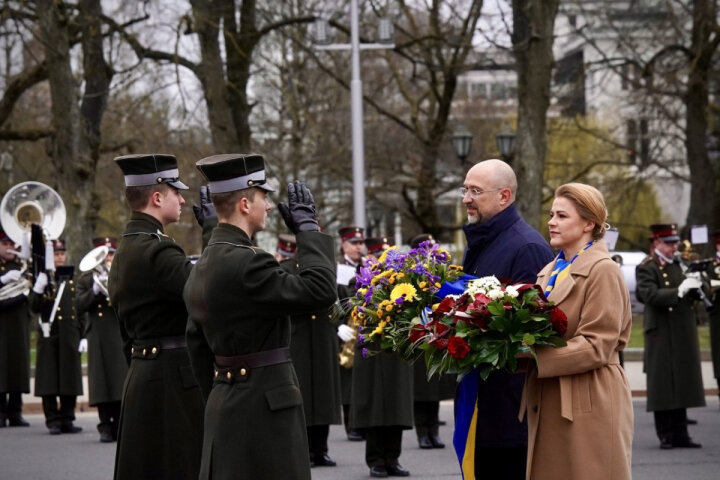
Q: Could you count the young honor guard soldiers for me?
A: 2